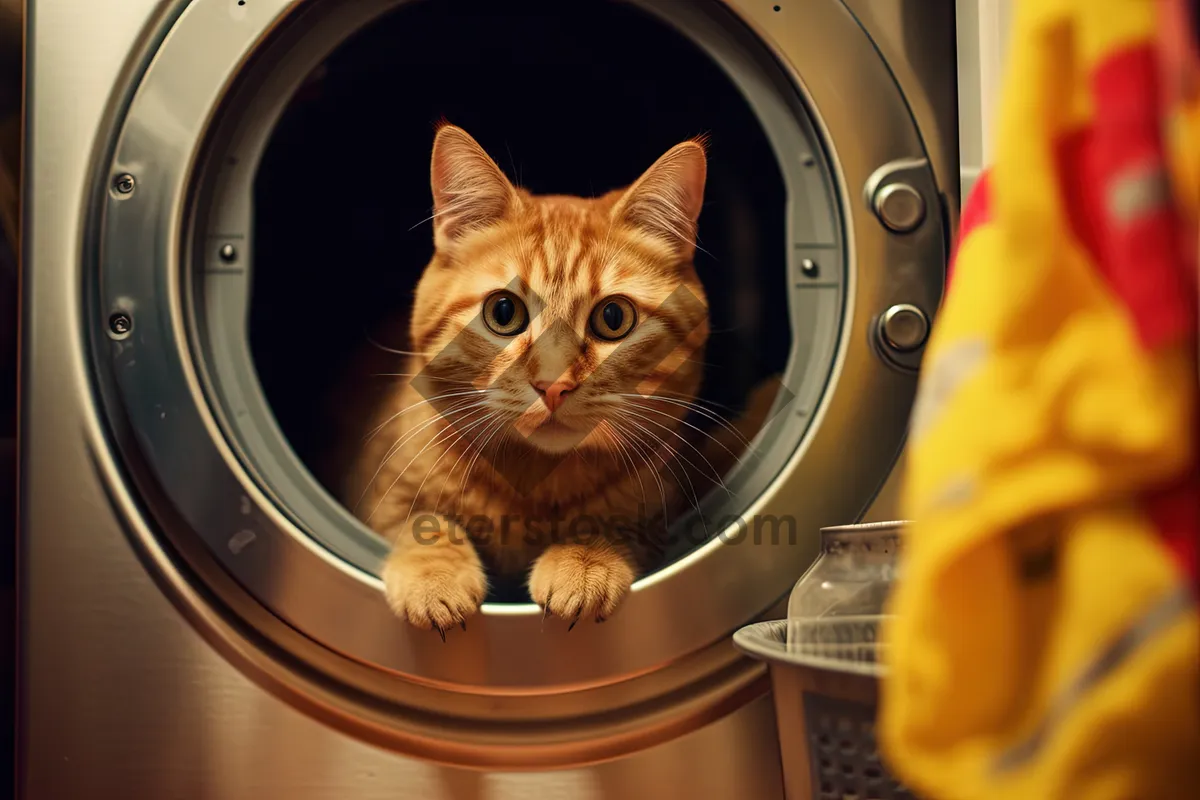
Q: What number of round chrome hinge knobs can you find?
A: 2